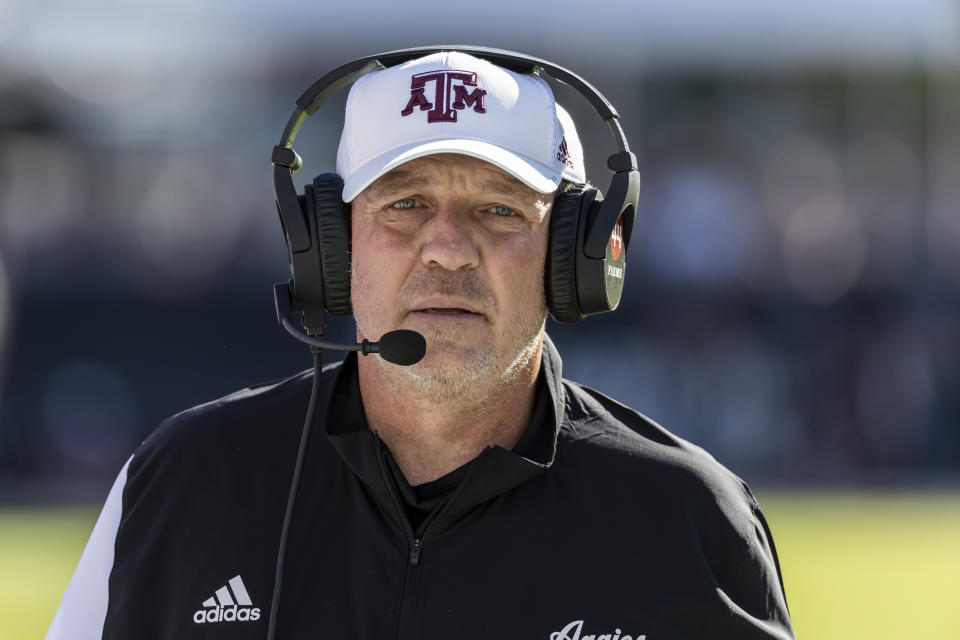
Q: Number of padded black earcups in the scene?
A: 2